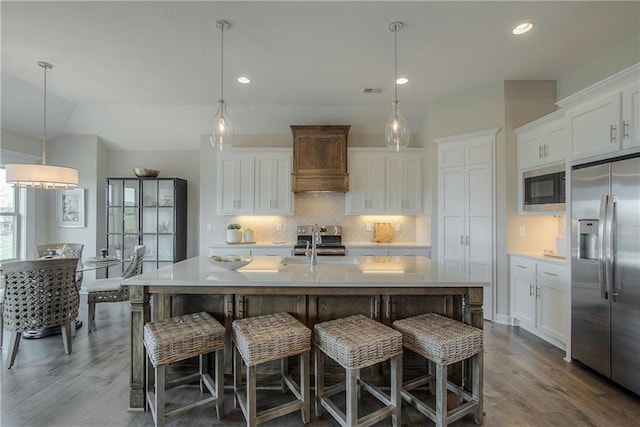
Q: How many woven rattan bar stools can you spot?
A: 4